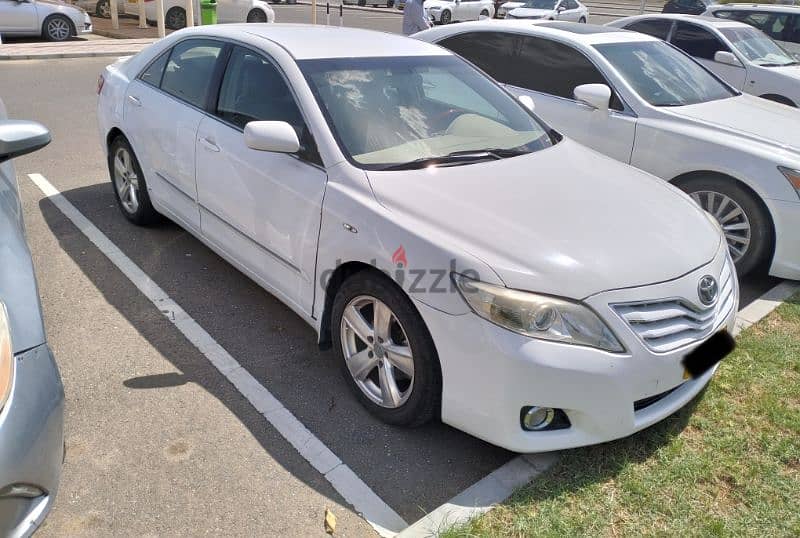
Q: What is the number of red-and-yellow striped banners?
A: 0